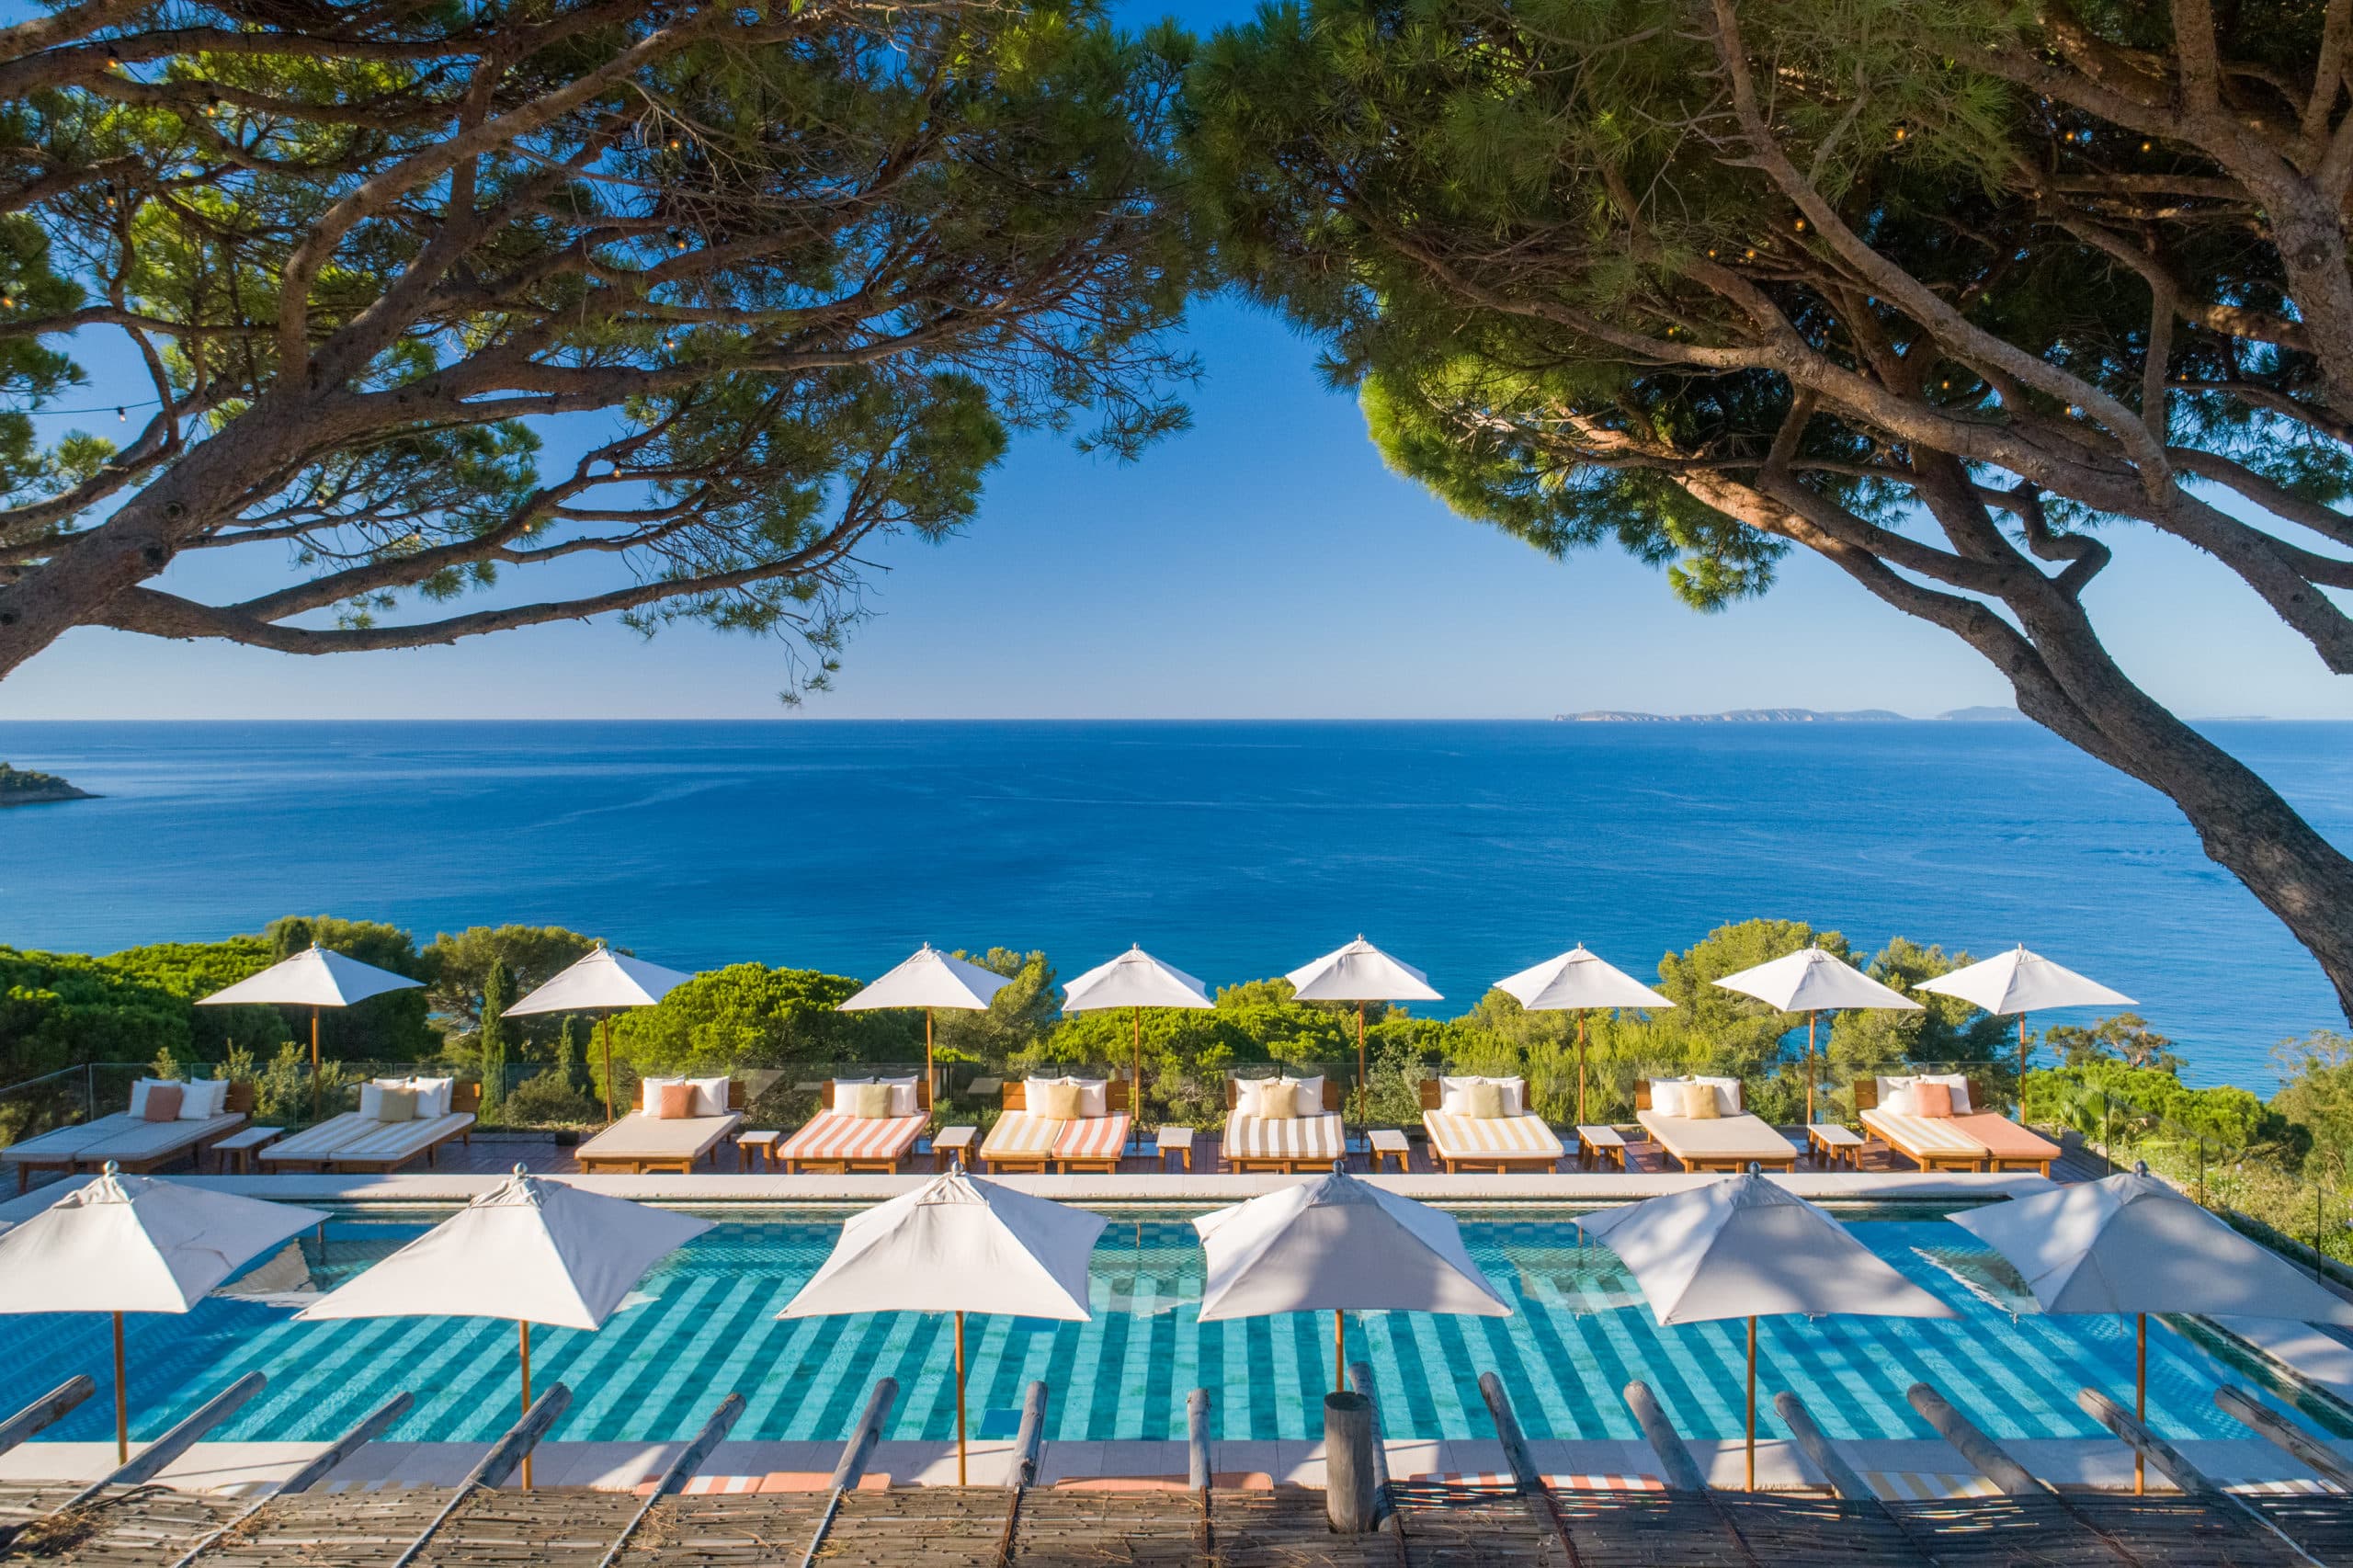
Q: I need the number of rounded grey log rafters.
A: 15